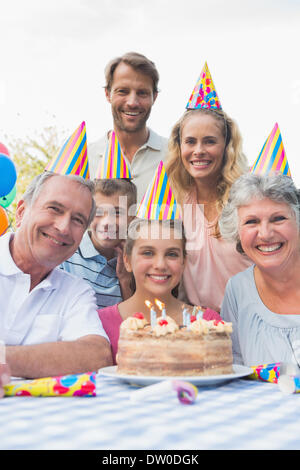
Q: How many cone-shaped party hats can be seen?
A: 5